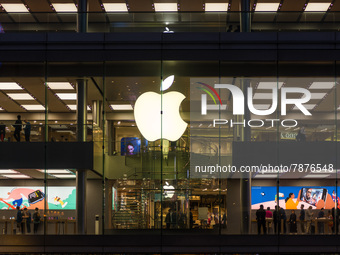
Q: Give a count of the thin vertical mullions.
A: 6